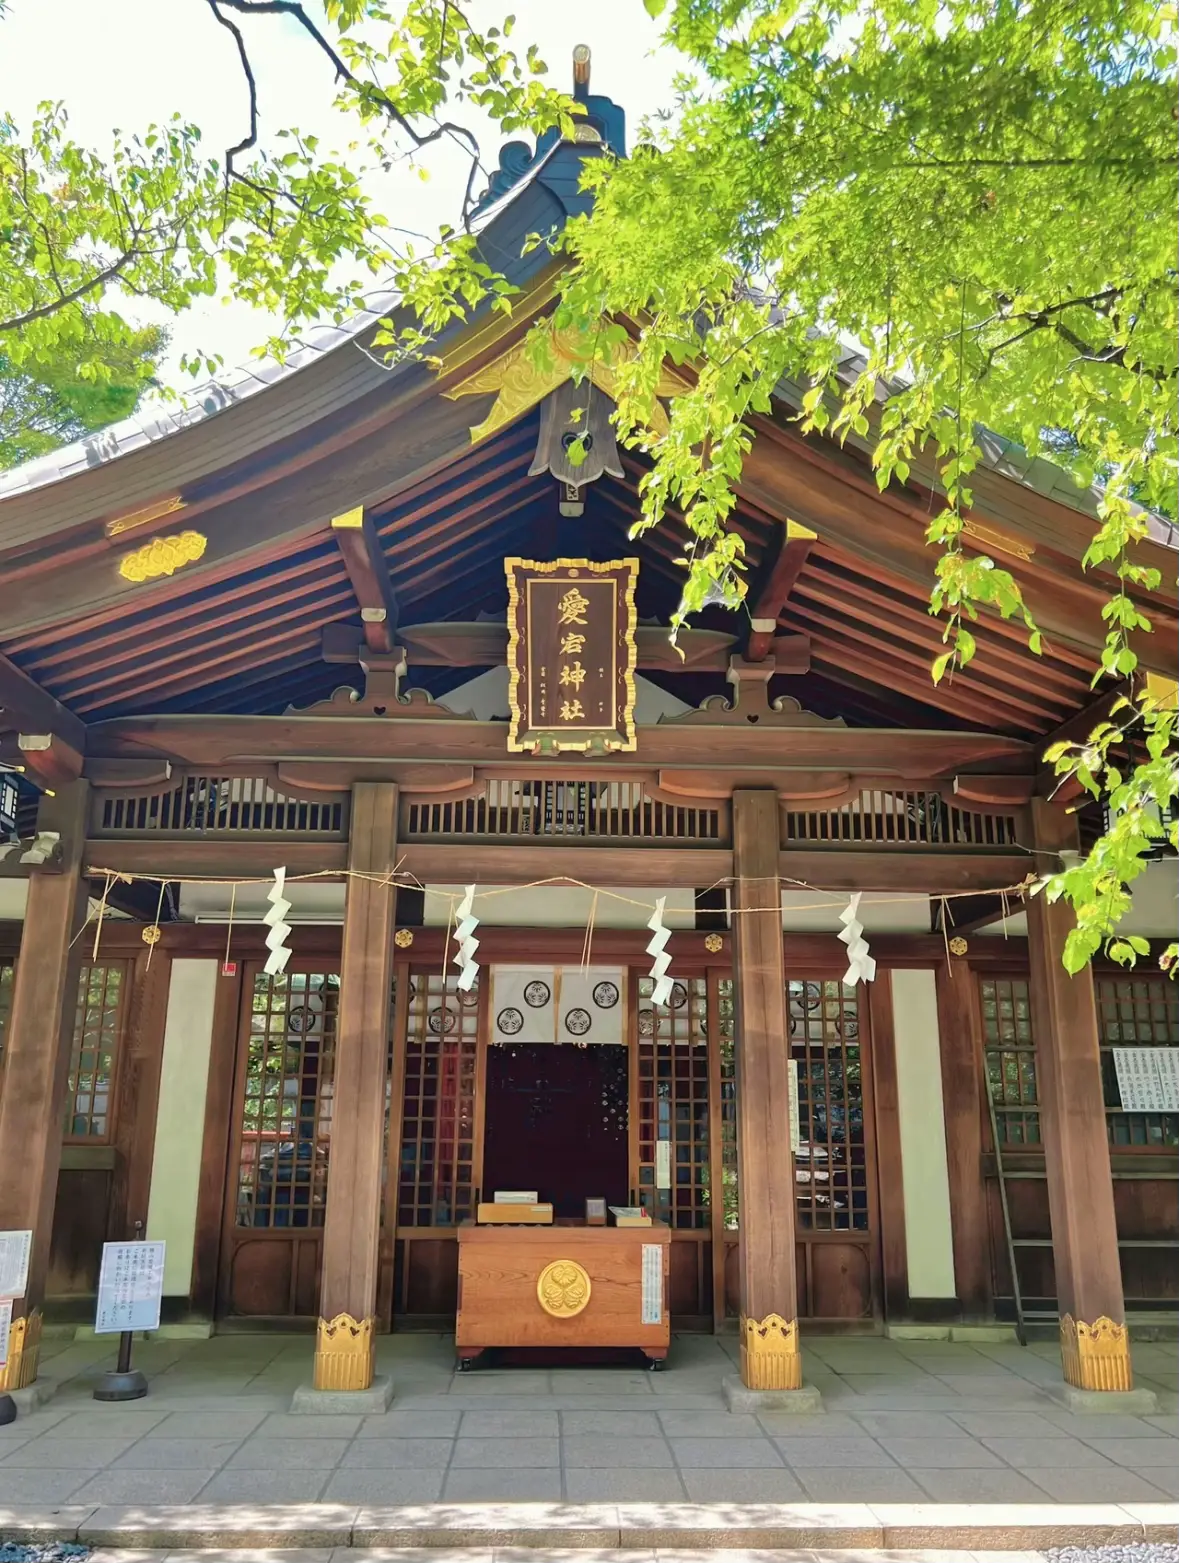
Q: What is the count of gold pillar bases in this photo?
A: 4